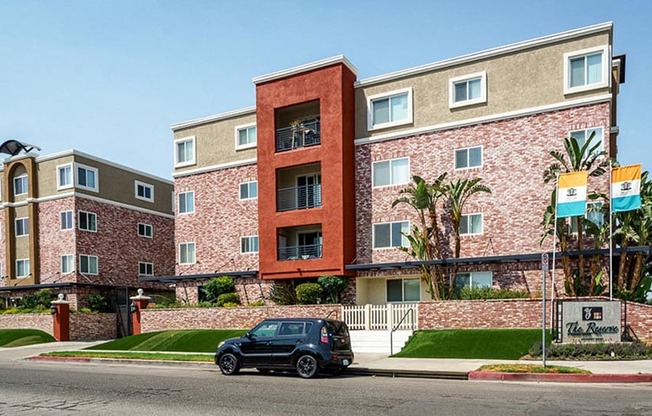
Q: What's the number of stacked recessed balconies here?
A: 3